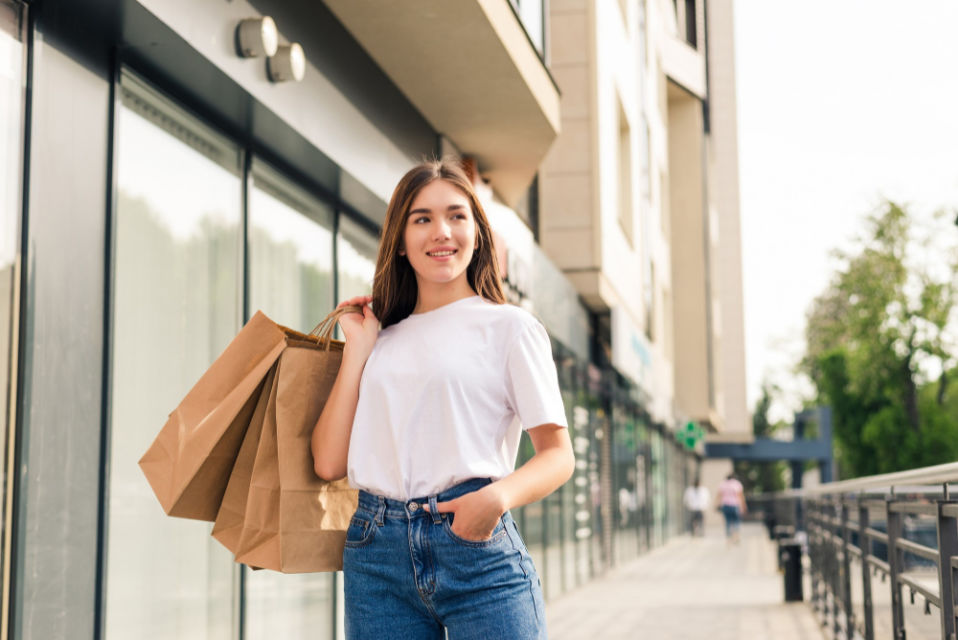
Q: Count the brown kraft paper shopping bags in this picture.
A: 3